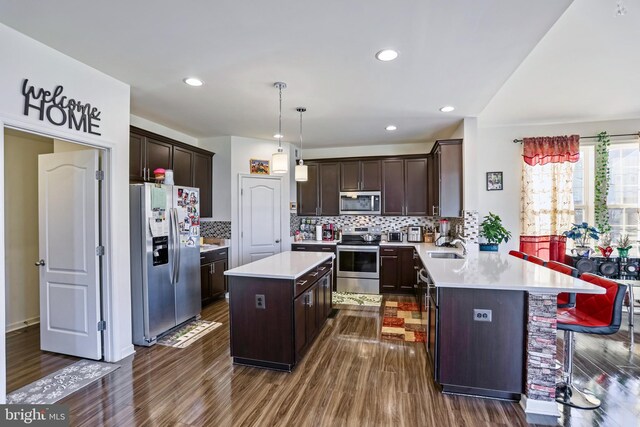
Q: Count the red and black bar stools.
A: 4